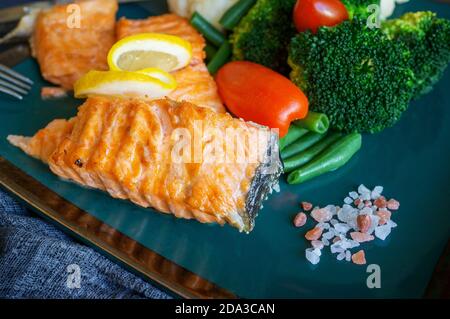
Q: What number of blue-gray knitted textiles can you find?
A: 1